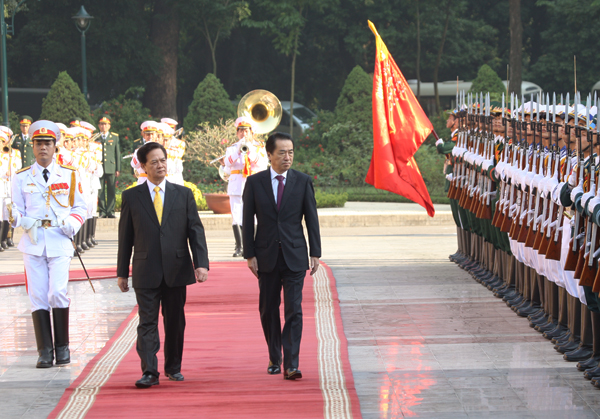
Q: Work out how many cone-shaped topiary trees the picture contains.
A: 4